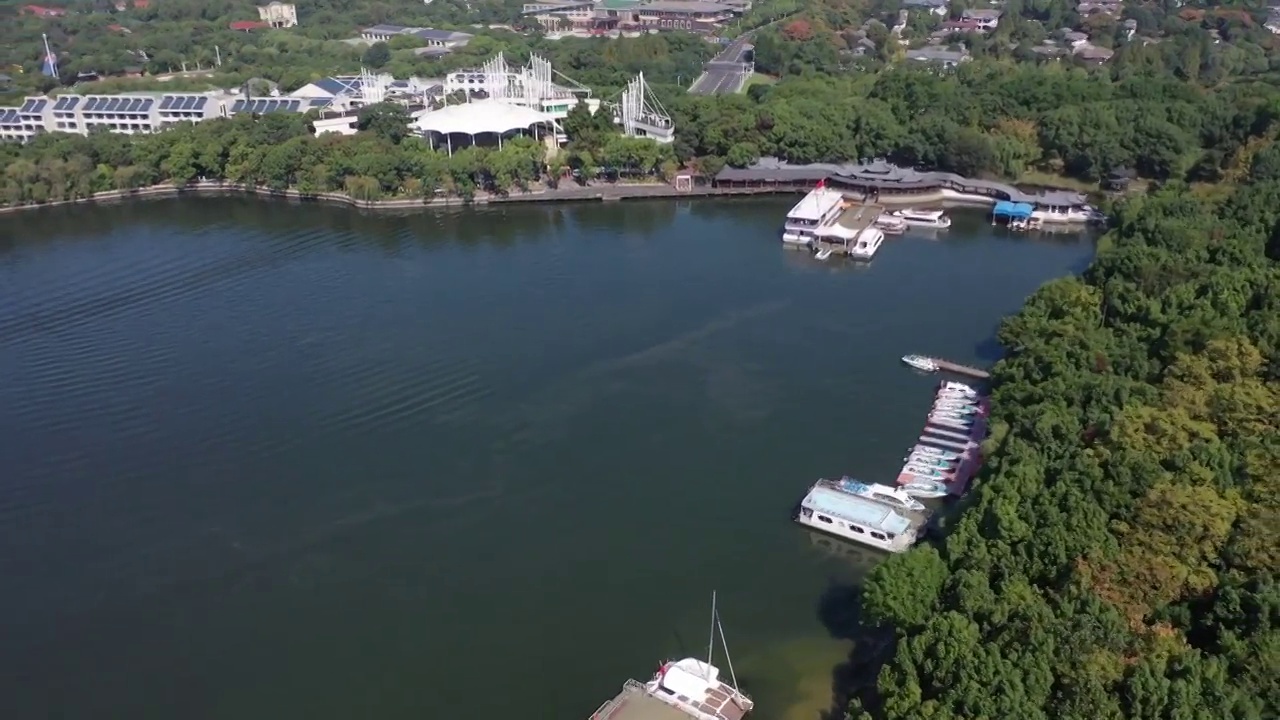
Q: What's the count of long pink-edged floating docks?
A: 1